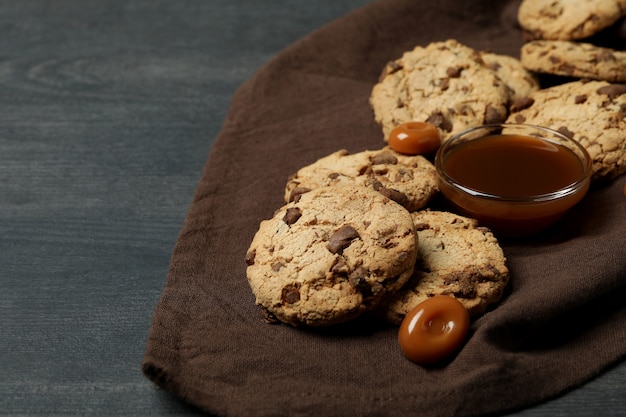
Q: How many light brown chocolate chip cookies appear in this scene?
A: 8